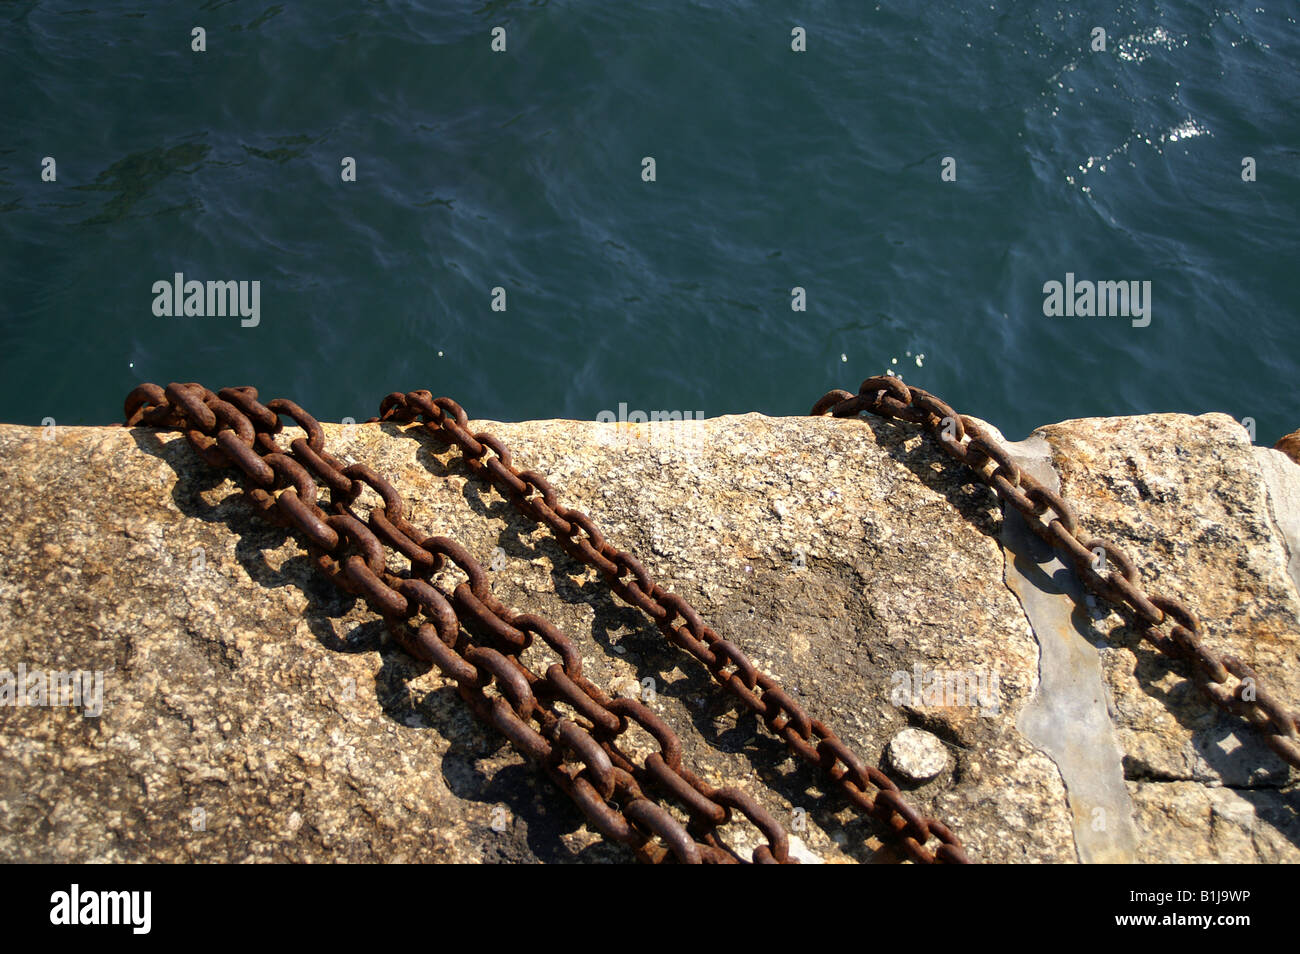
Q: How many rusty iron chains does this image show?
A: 4